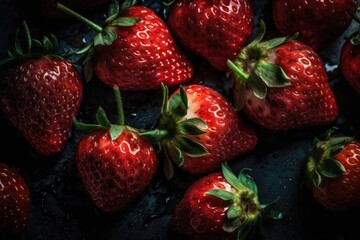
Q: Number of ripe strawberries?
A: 11